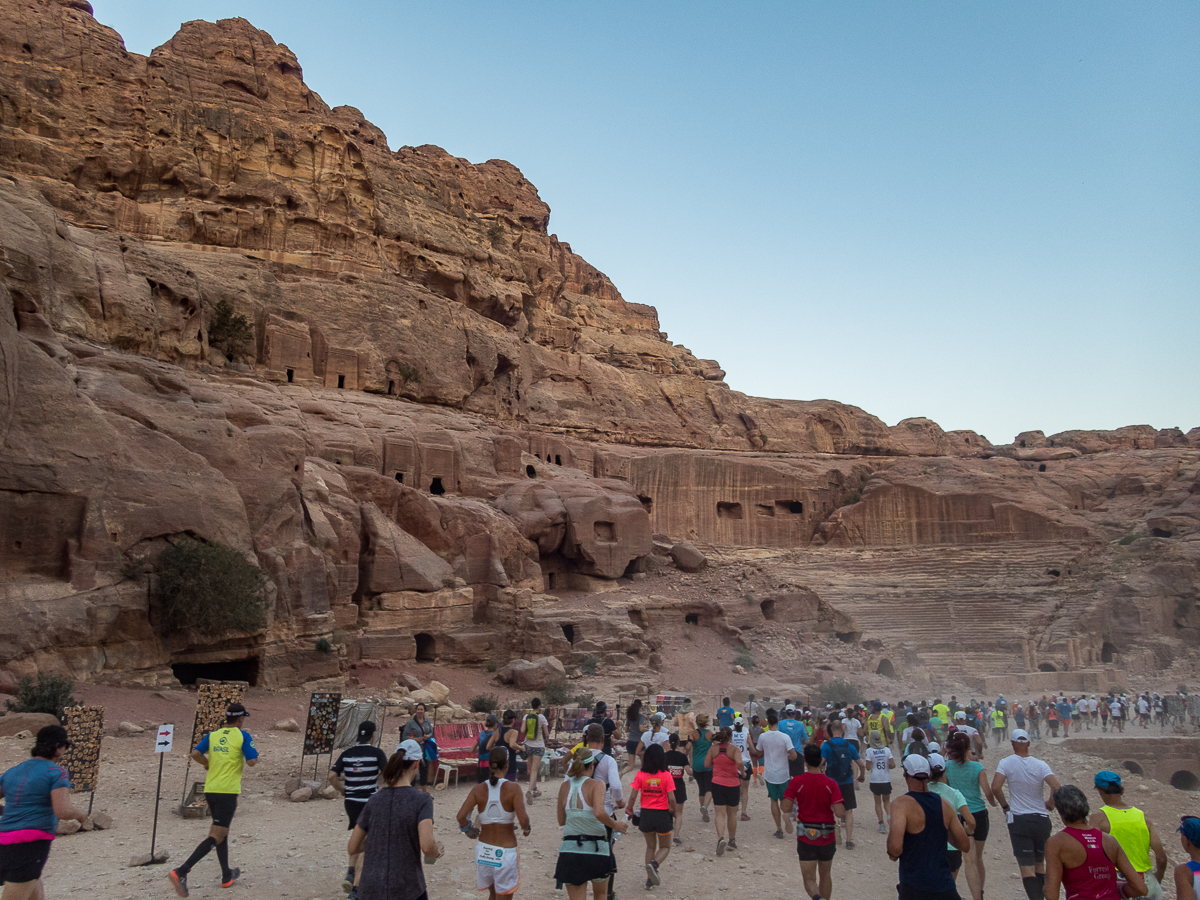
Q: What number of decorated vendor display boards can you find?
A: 3